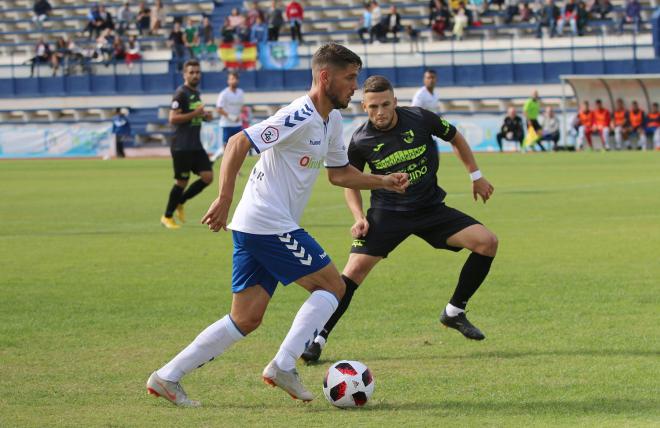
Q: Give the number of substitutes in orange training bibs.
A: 5